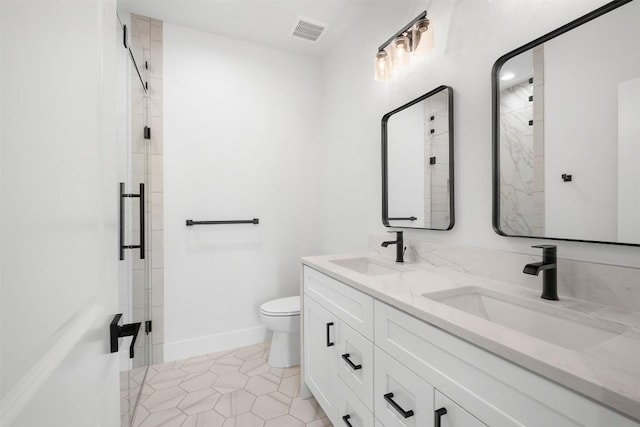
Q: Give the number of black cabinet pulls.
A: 5